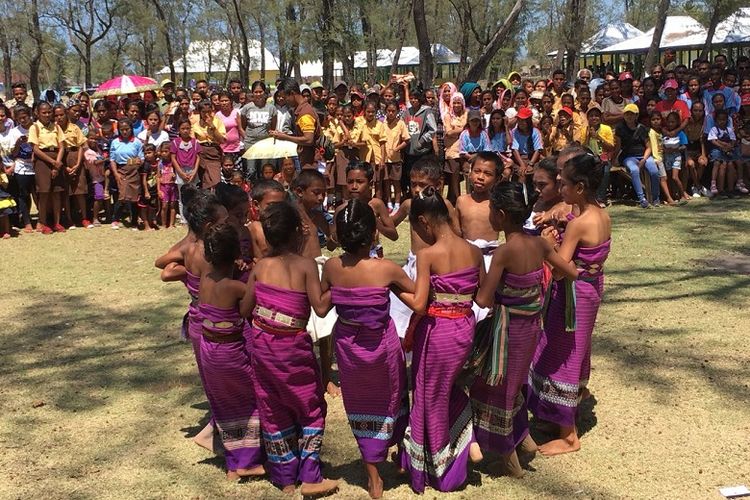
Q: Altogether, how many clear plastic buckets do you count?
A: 0